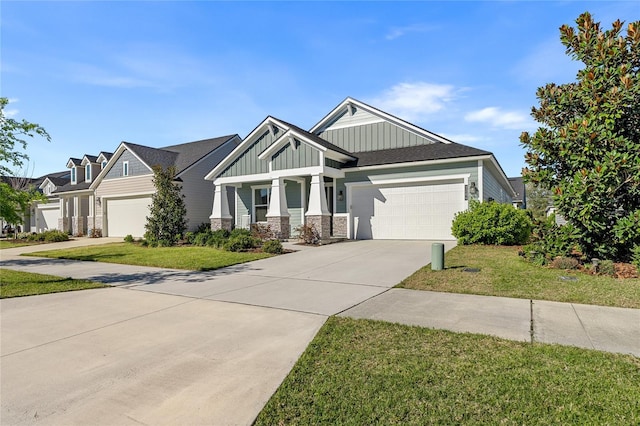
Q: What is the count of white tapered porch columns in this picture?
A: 3